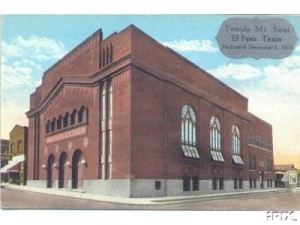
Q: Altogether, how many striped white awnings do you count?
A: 3